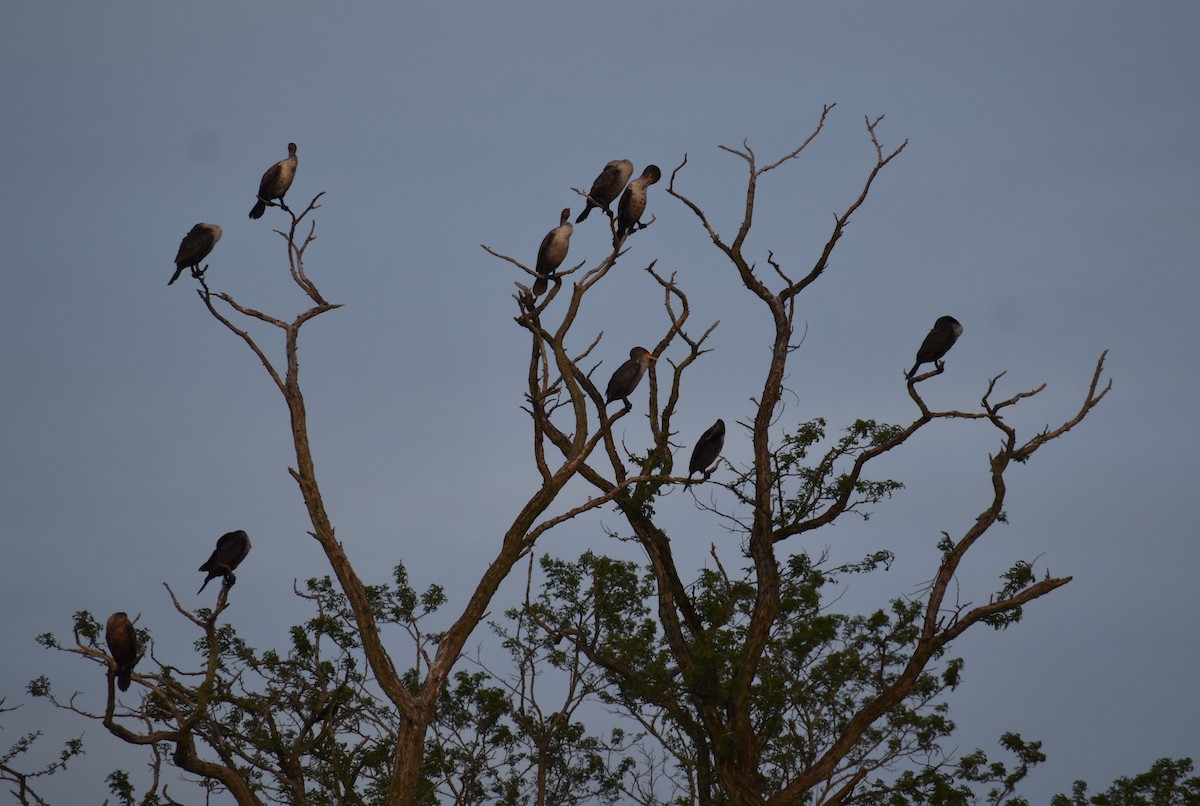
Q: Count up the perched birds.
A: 10